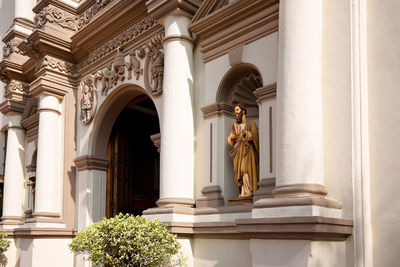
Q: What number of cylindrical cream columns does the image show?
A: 4